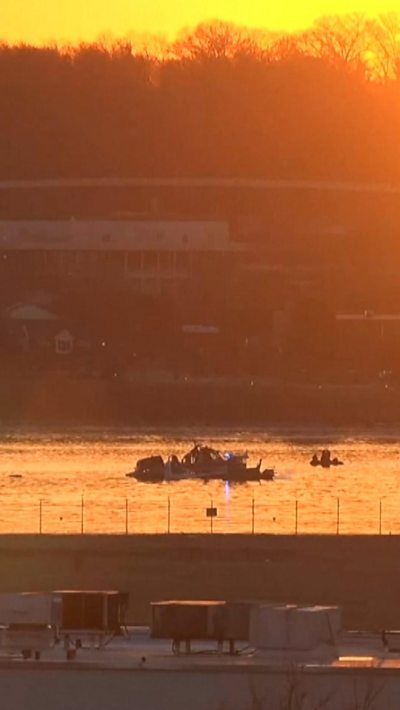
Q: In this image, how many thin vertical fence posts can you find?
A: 9